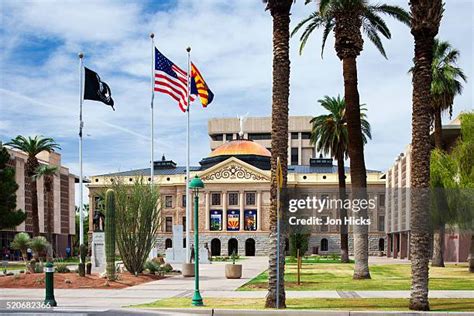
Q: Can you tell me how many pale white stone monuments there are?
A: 2